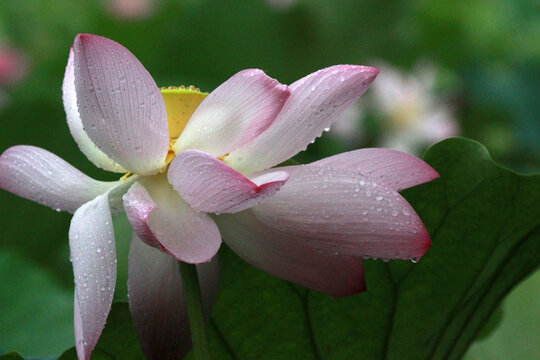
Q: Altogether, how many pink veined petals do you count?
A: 12